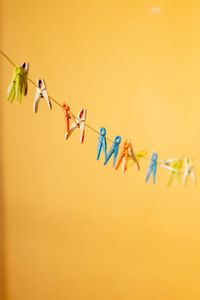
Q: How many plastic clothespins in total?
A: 14